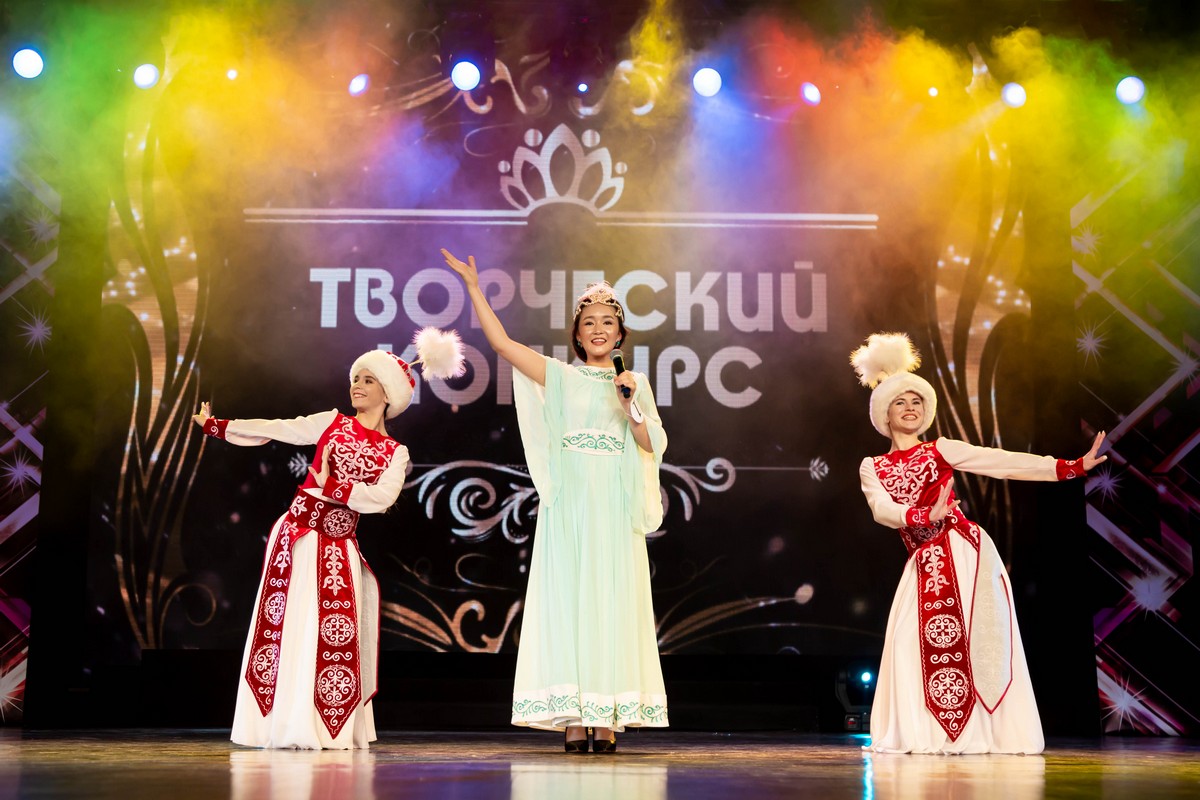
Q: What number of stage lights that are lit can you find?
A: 12